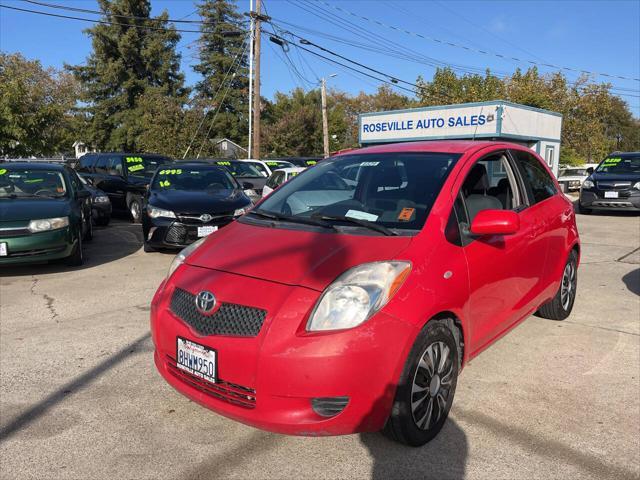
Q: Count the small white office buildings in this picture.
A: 1